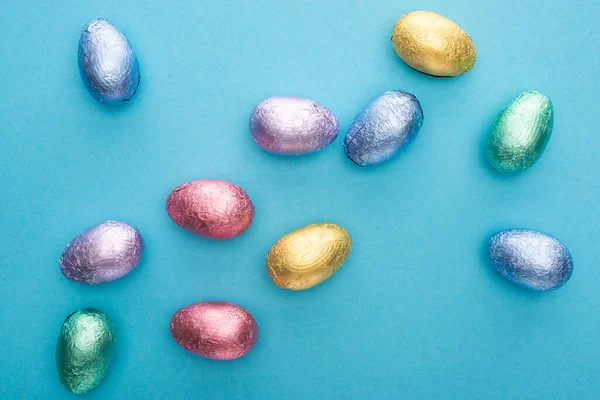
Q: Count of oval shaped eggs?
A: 11